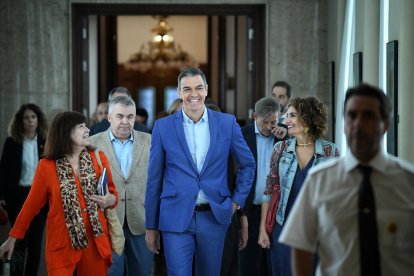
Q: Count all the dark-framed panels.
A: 3